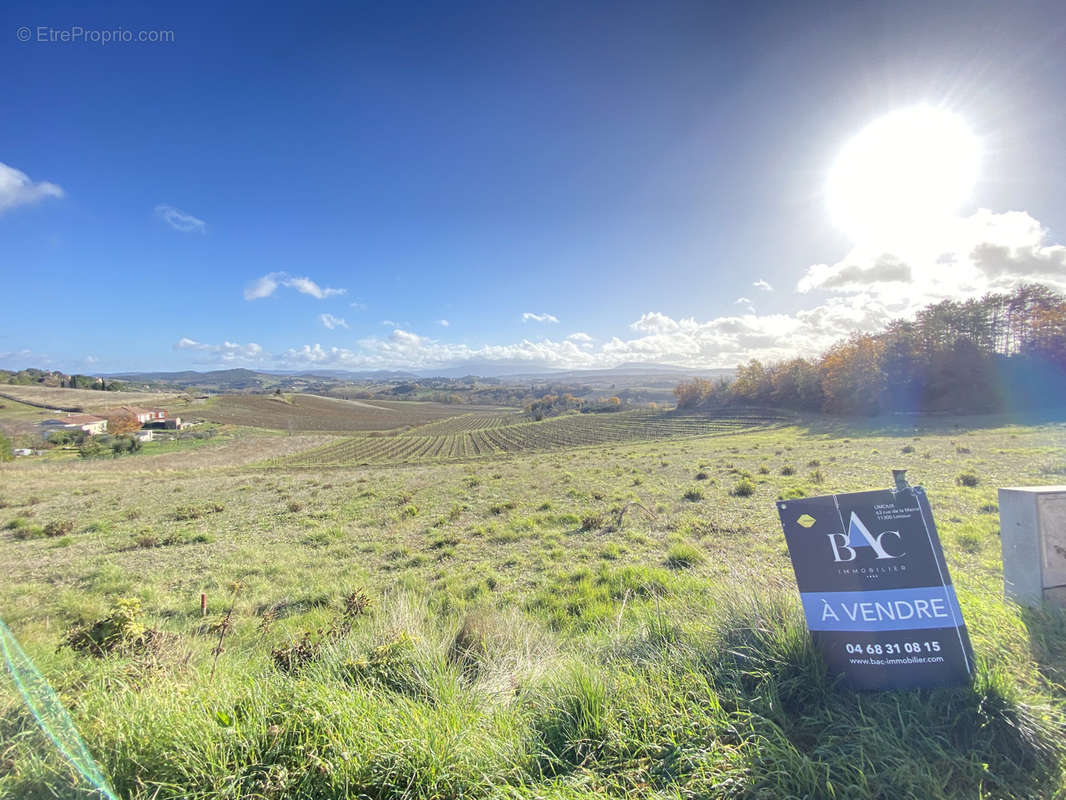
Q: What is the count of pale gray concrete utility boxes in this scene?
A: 1